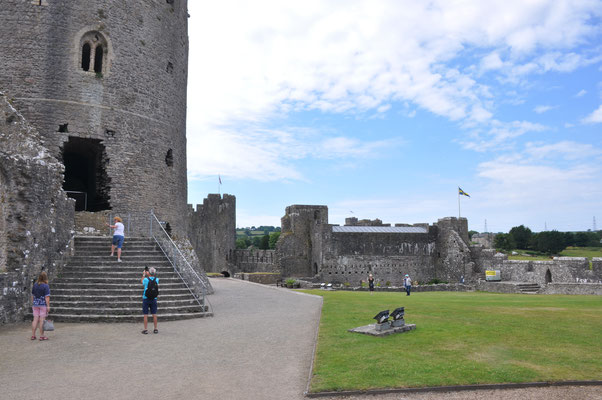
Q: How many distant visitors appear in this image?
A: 2